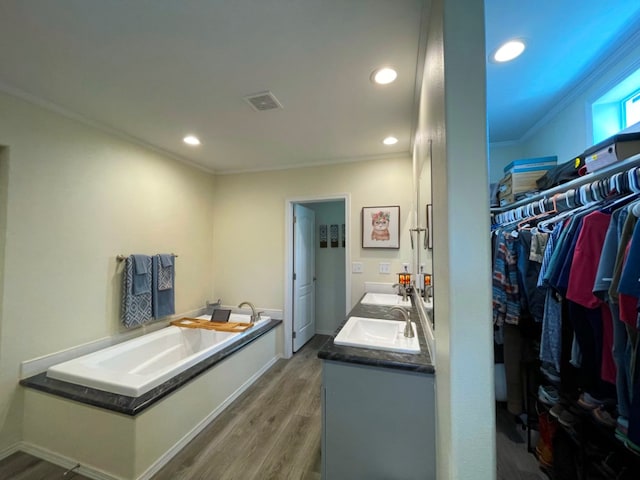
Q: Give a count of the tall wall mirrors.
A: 1